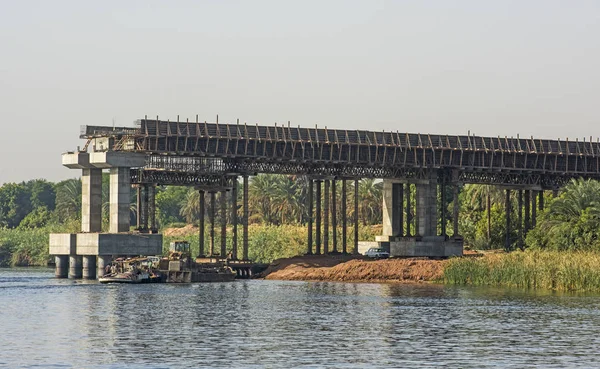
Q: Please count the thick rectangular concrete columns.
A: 4